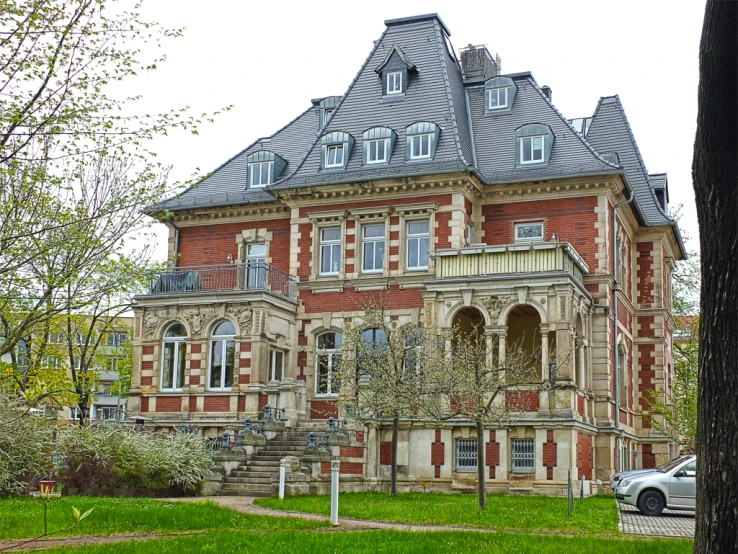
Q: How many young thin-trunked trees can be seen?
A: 2